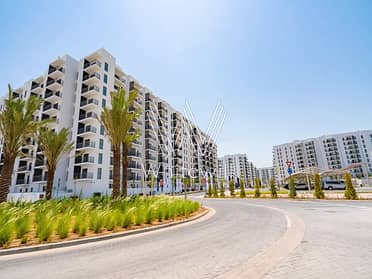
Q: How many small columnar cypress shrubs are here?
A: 10